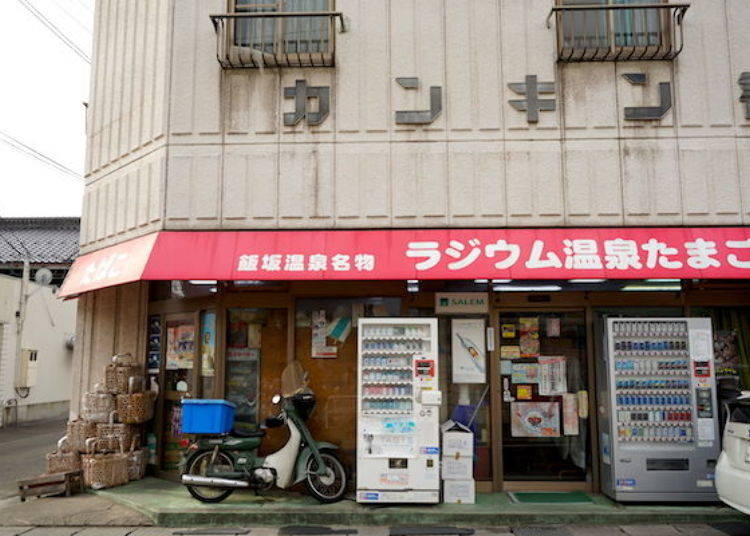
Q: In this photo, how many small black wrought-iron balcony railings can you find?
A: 2